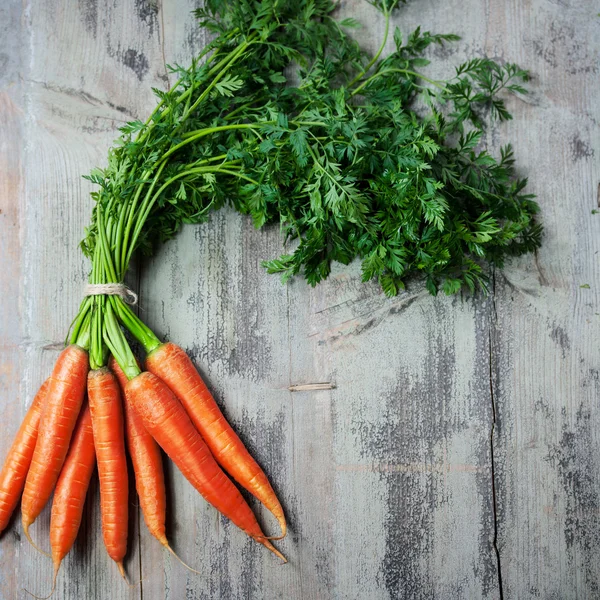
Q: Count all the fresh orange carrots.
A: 7